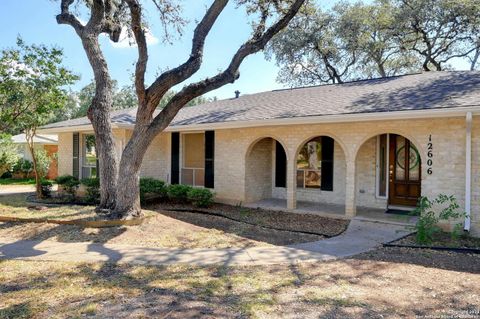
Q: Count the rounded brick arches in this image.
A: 3